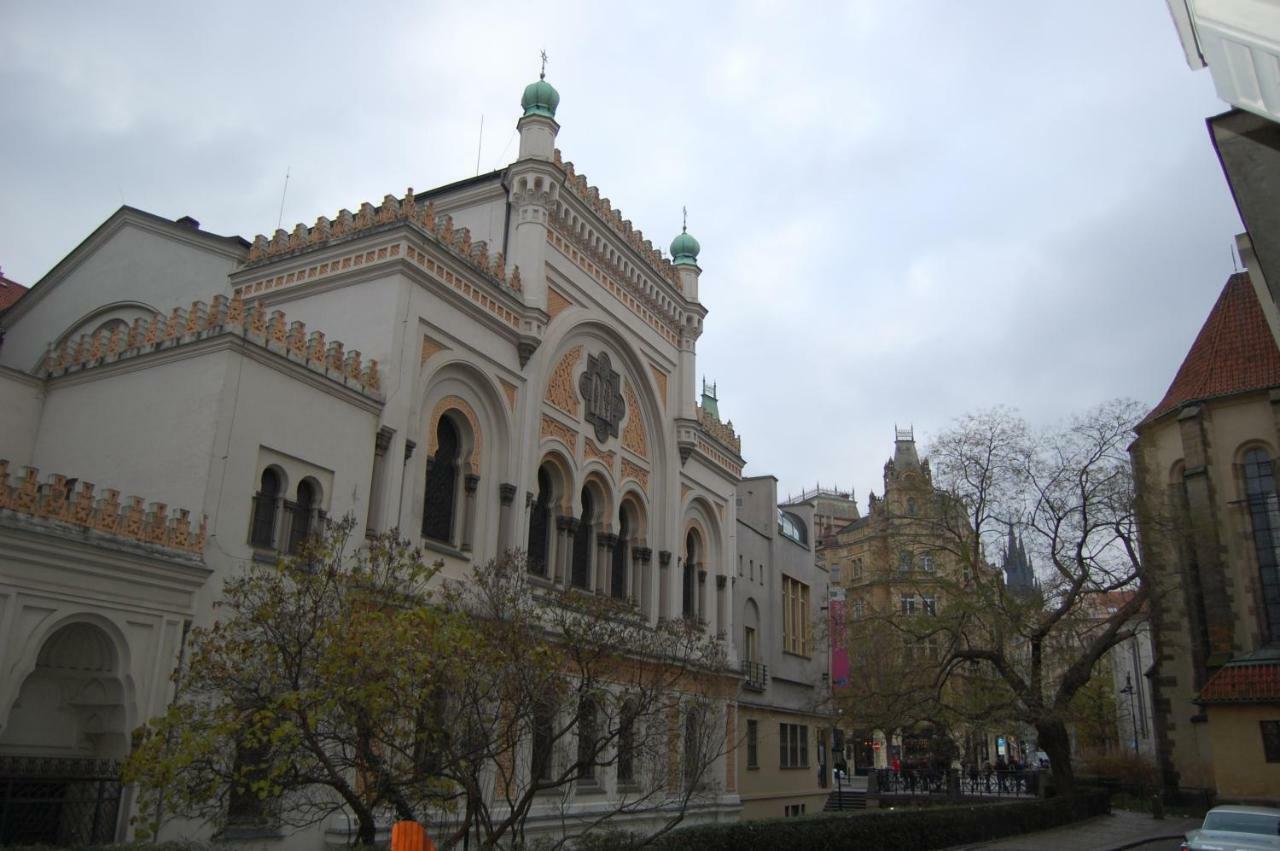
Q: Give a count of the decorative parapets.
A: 5